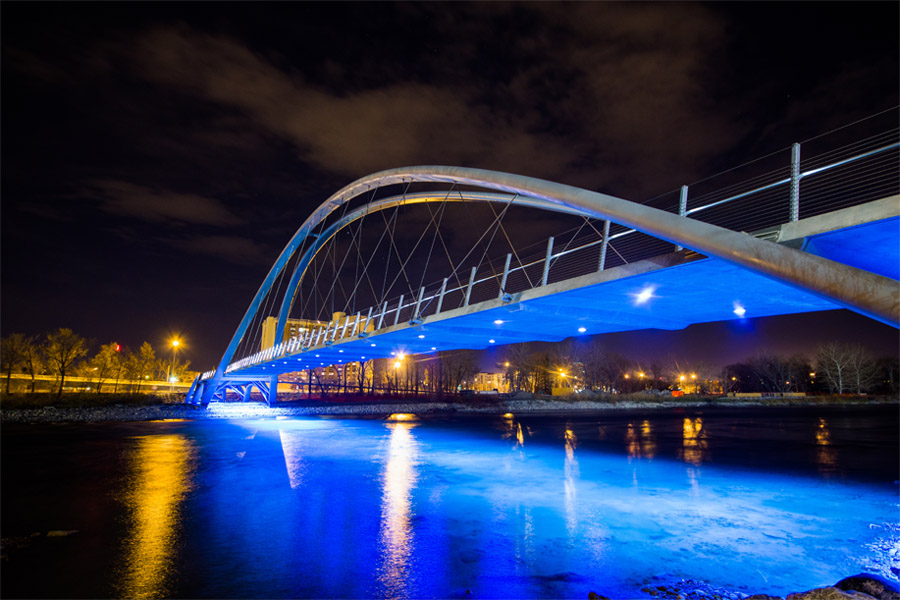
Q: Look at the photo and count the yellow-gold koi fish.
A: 0